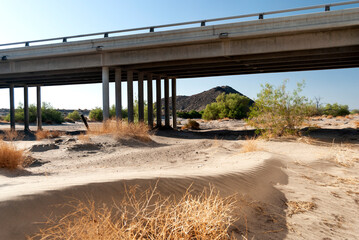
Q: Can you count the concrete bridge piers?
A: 11